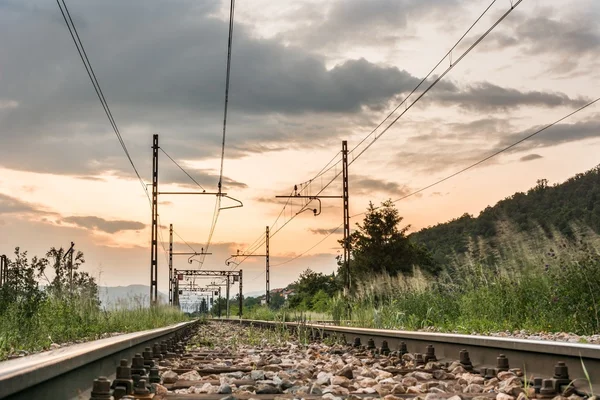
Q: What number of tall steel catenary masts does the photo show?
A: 4